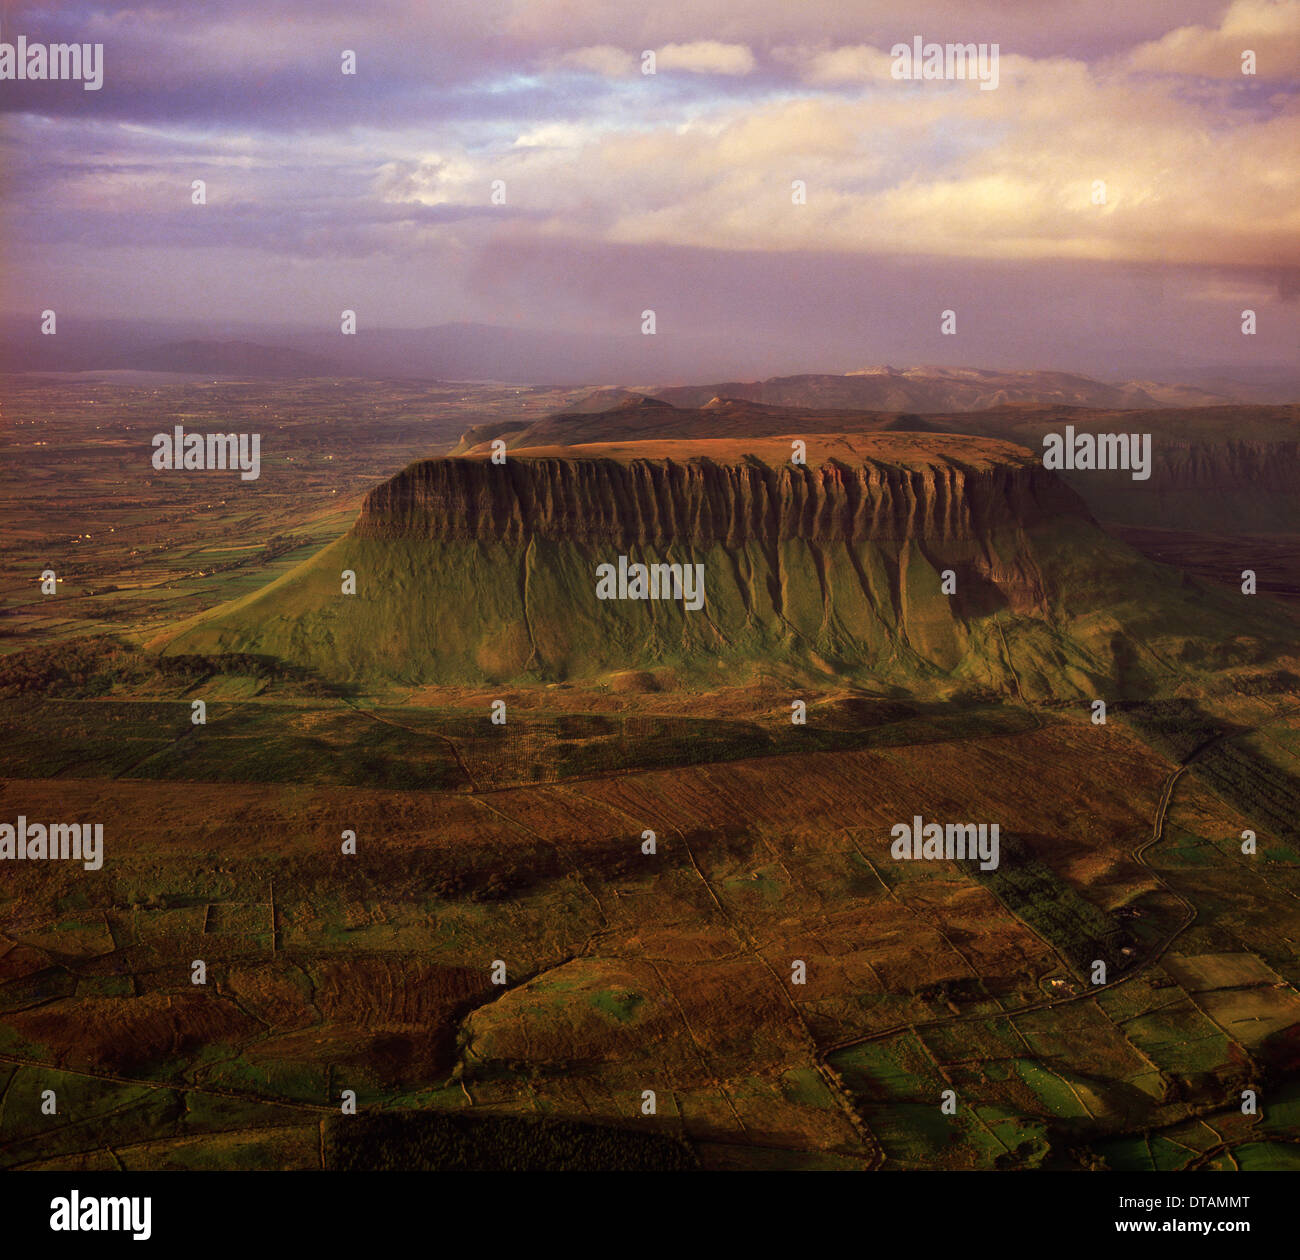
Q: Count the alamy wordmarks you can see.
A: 8